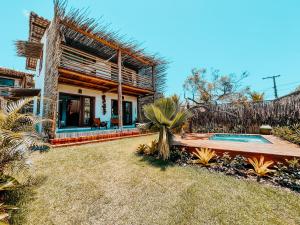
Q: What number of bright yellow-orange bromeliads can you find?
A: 2